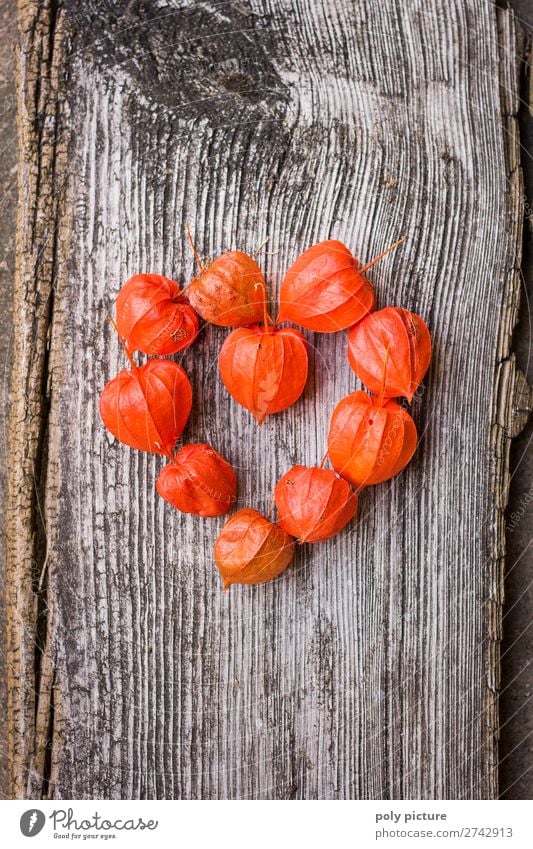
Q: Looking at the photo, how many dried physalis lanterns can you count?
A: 10